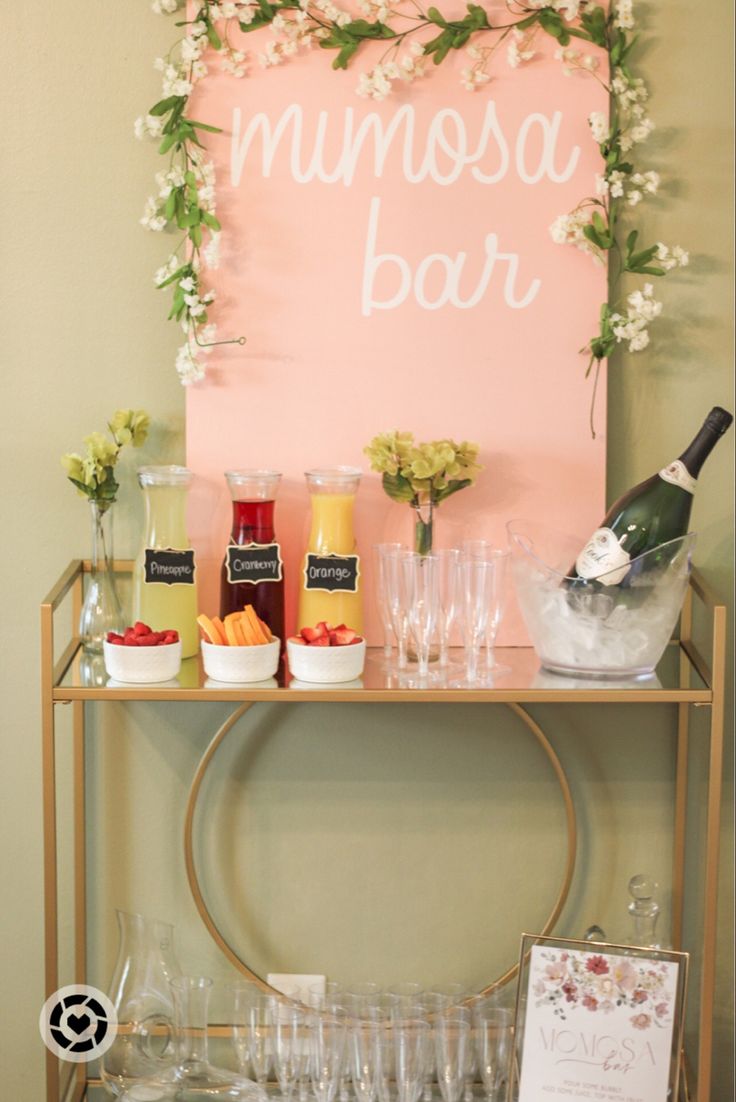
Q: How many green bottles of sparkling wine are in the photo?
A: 1